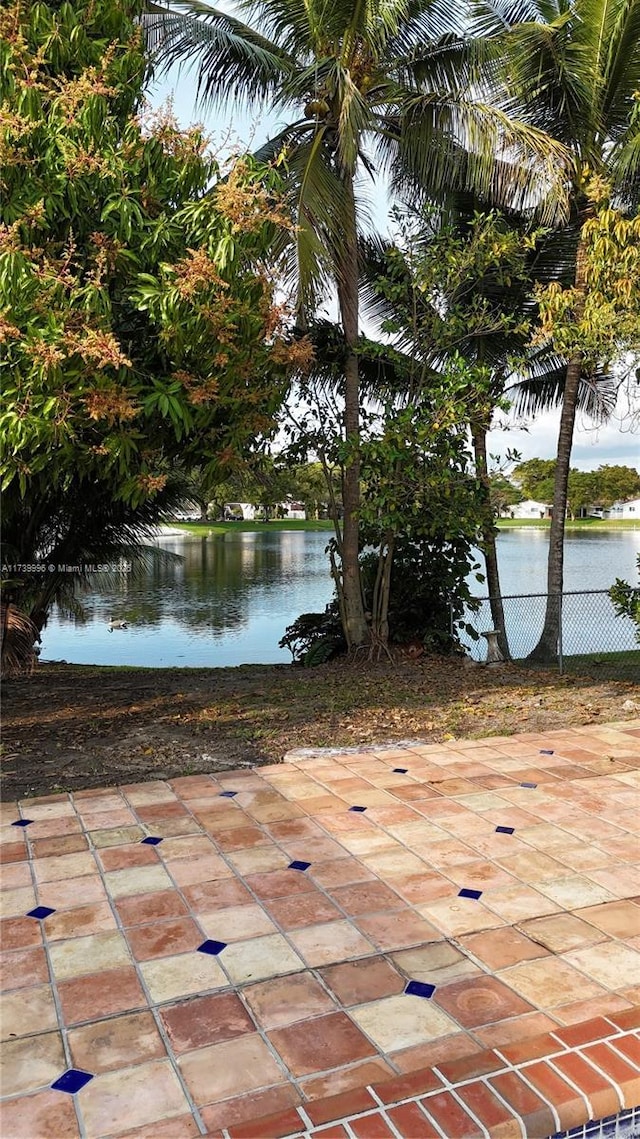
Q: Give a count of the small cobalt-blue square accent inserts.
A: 14